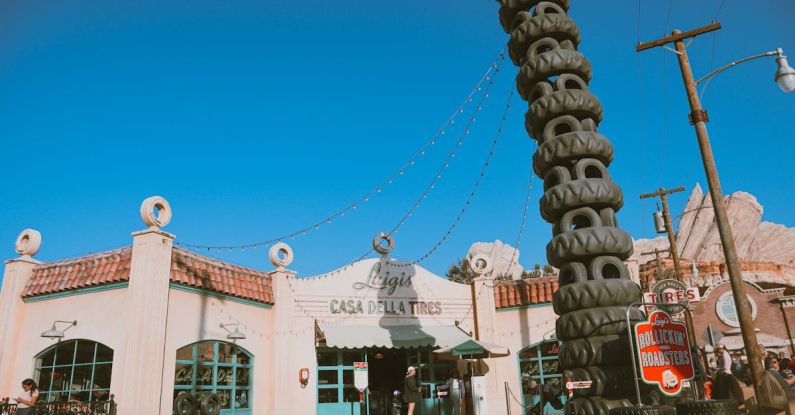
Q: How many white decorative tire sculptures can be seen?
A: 5